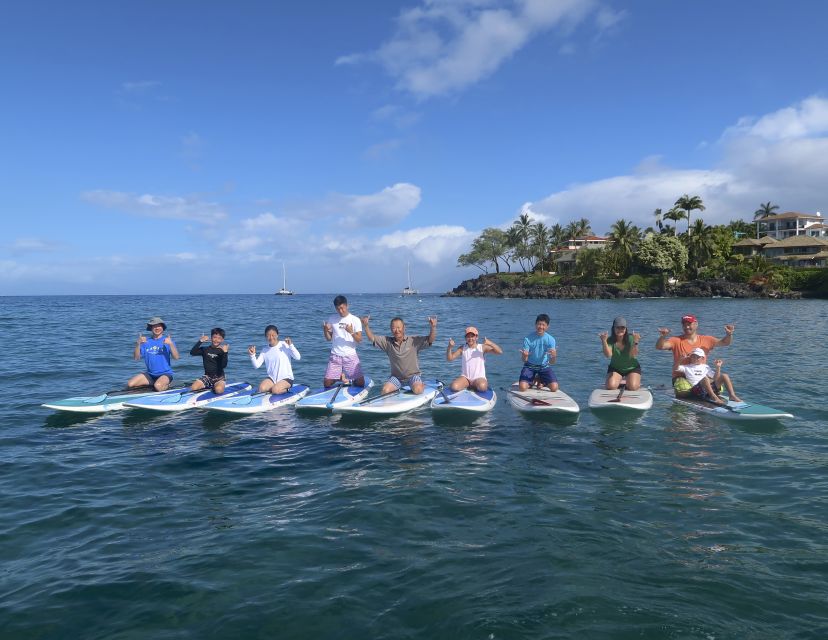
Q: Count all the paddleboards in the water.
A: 9